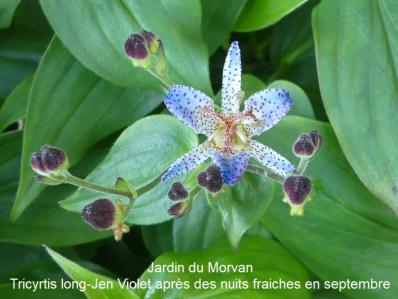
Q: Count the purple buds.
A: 11